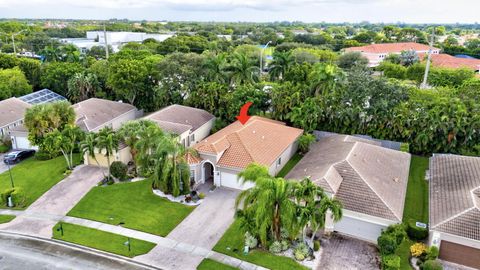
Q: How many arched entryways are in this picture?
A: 1